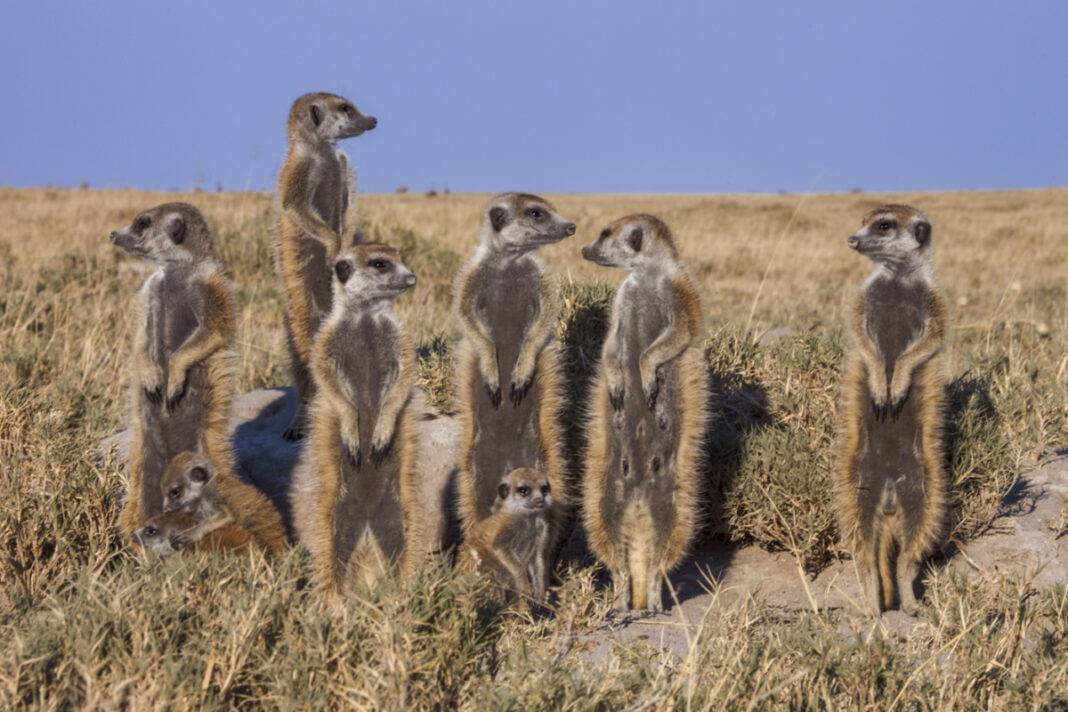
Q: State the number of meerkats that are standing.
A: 6